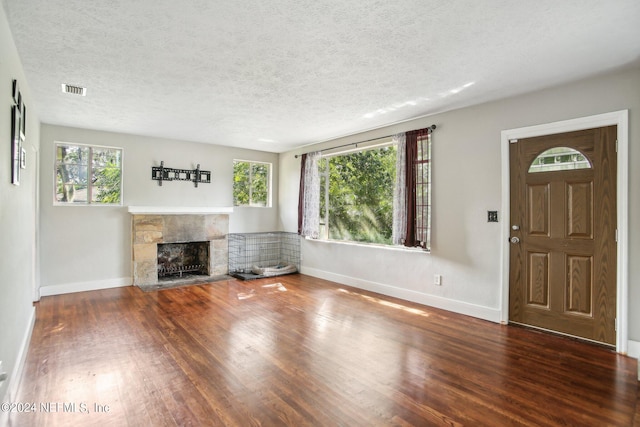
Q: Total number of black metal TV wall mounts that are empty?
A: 1